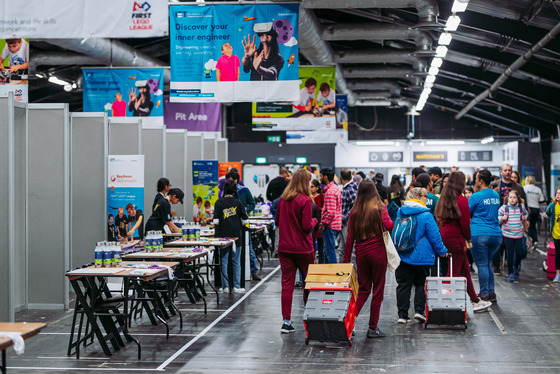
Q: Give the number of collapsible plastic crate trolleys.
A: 2